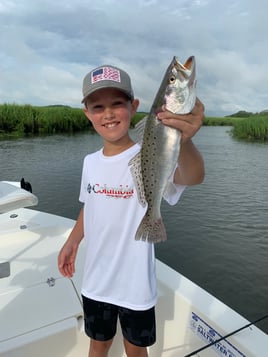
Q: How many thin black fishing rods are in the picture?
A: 1